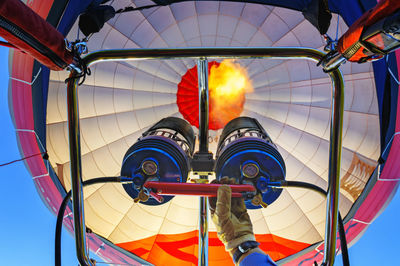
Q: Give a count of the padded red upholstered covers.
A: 2